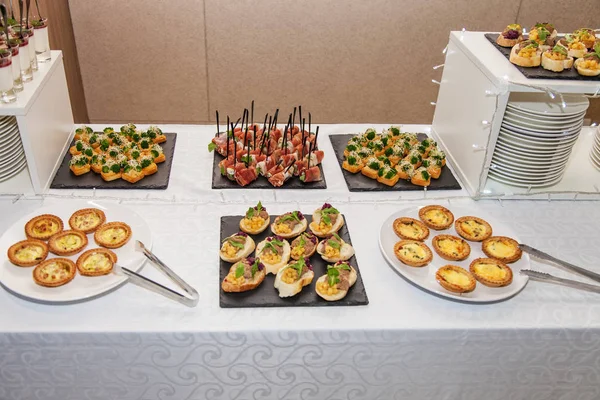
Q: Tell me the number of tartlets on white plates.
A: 15